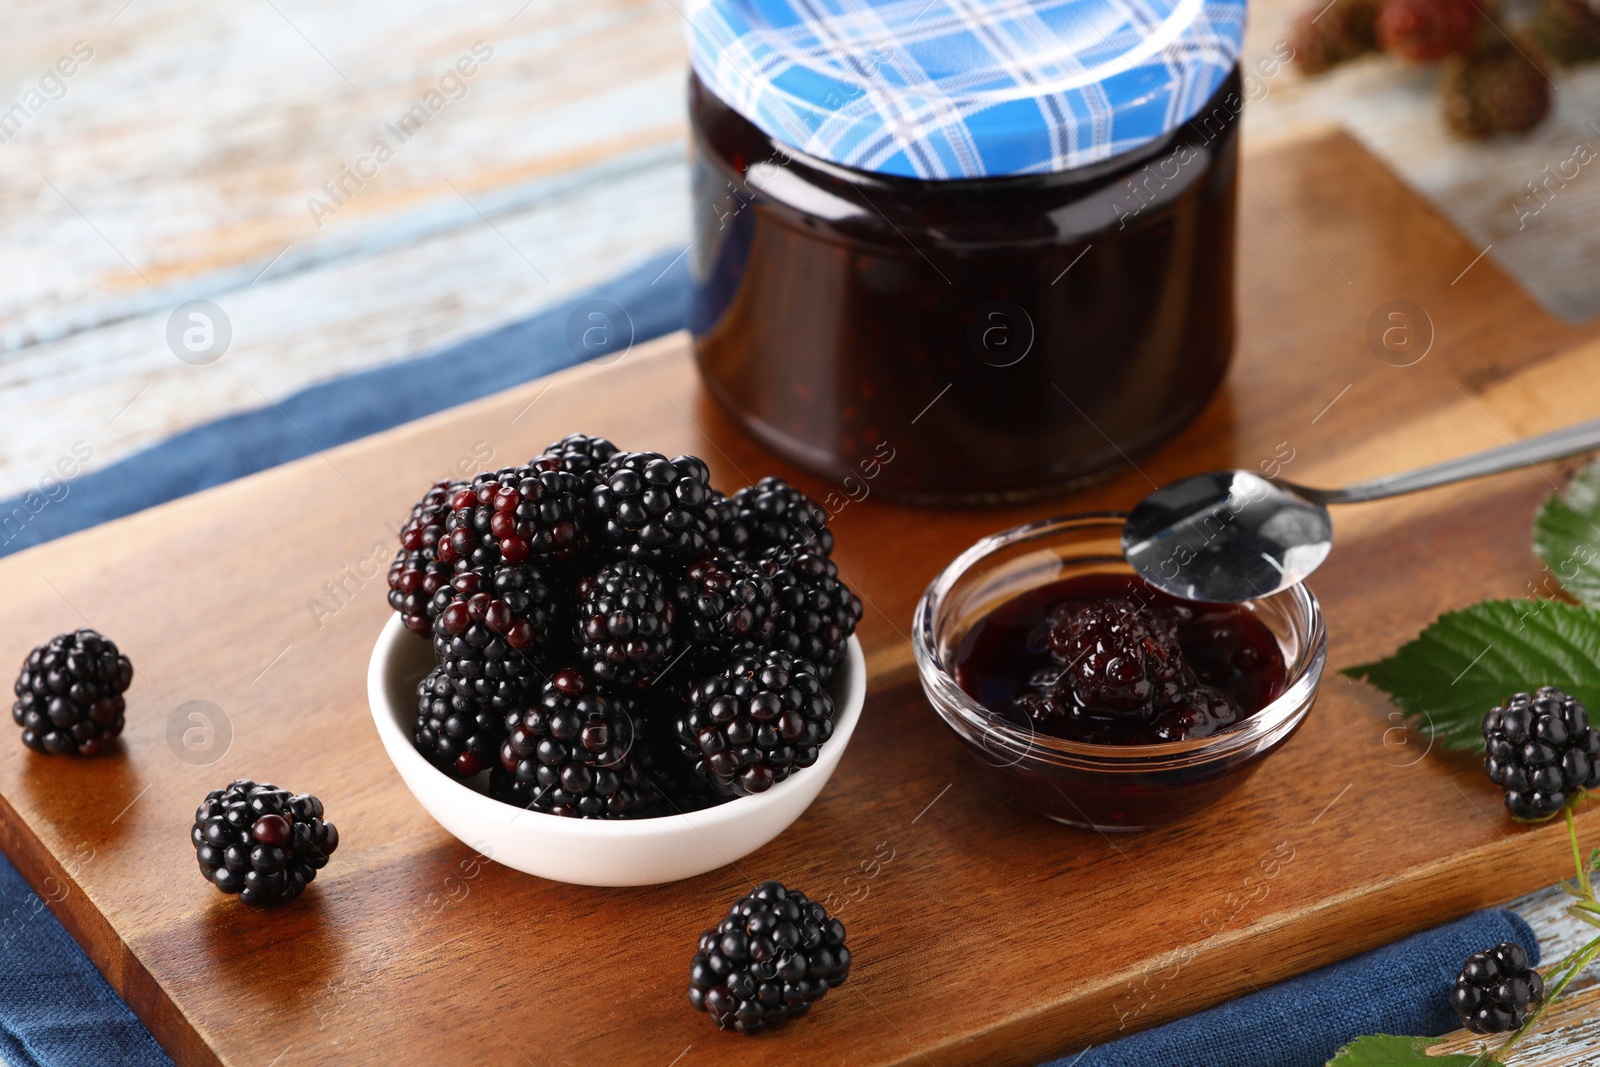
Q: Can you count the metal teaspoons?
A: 1